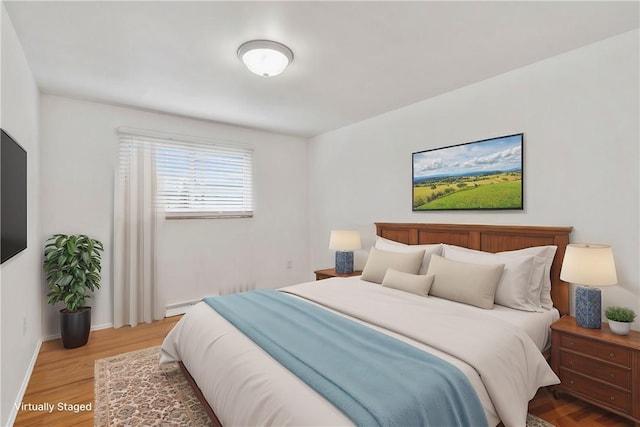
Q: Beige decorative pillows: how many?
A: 3